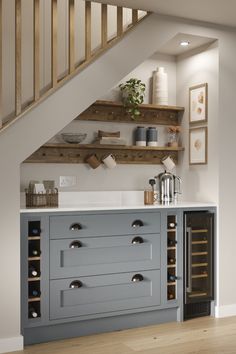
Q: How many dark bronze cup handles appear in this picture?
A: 6